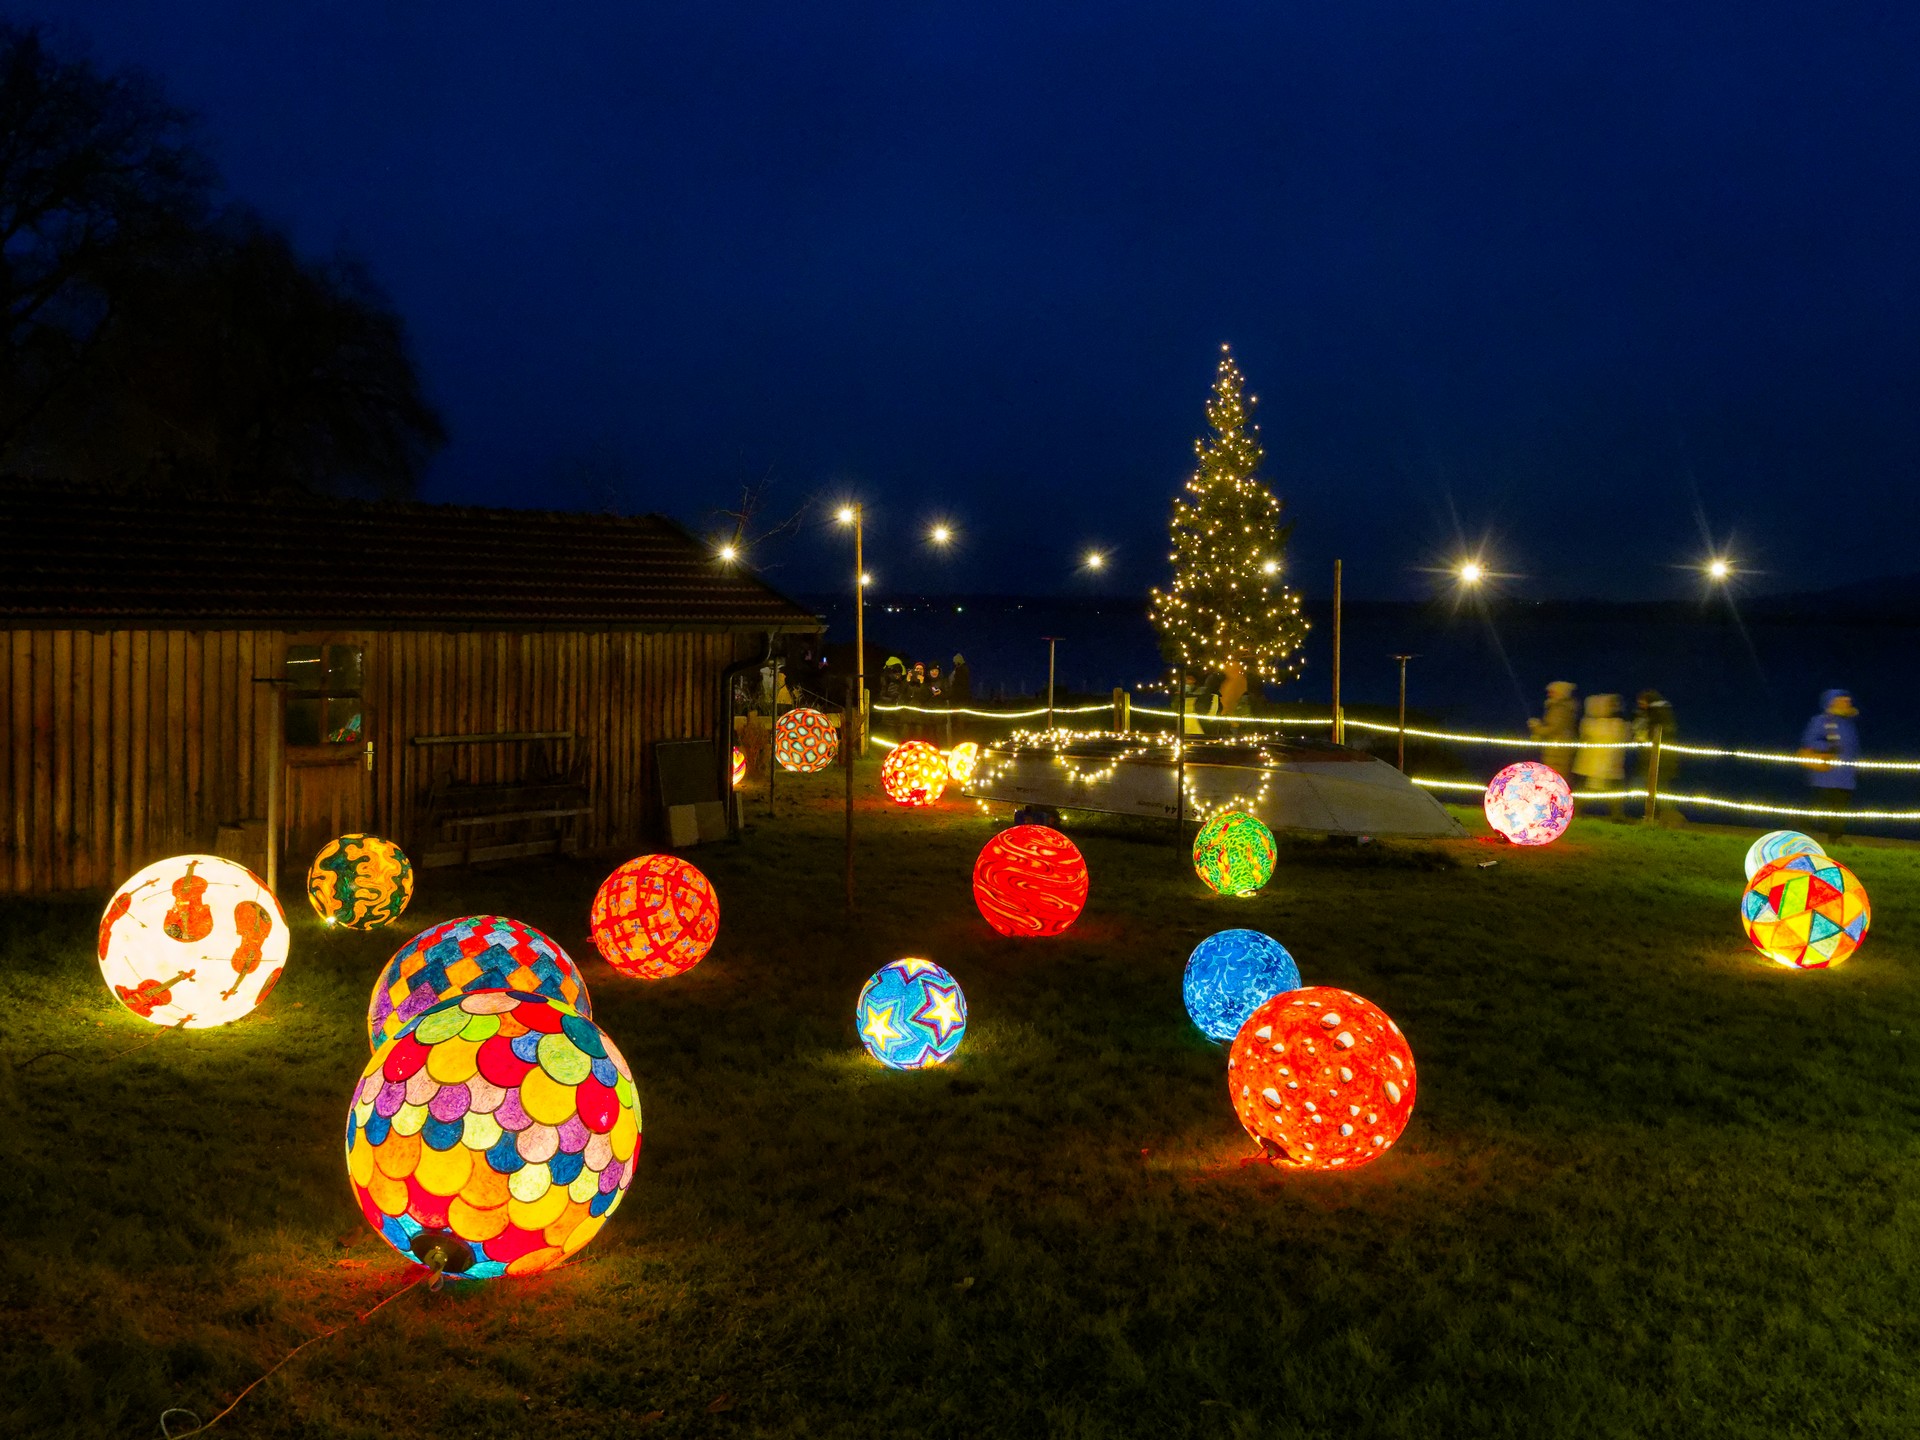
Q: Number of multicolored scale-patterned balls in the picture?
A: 1